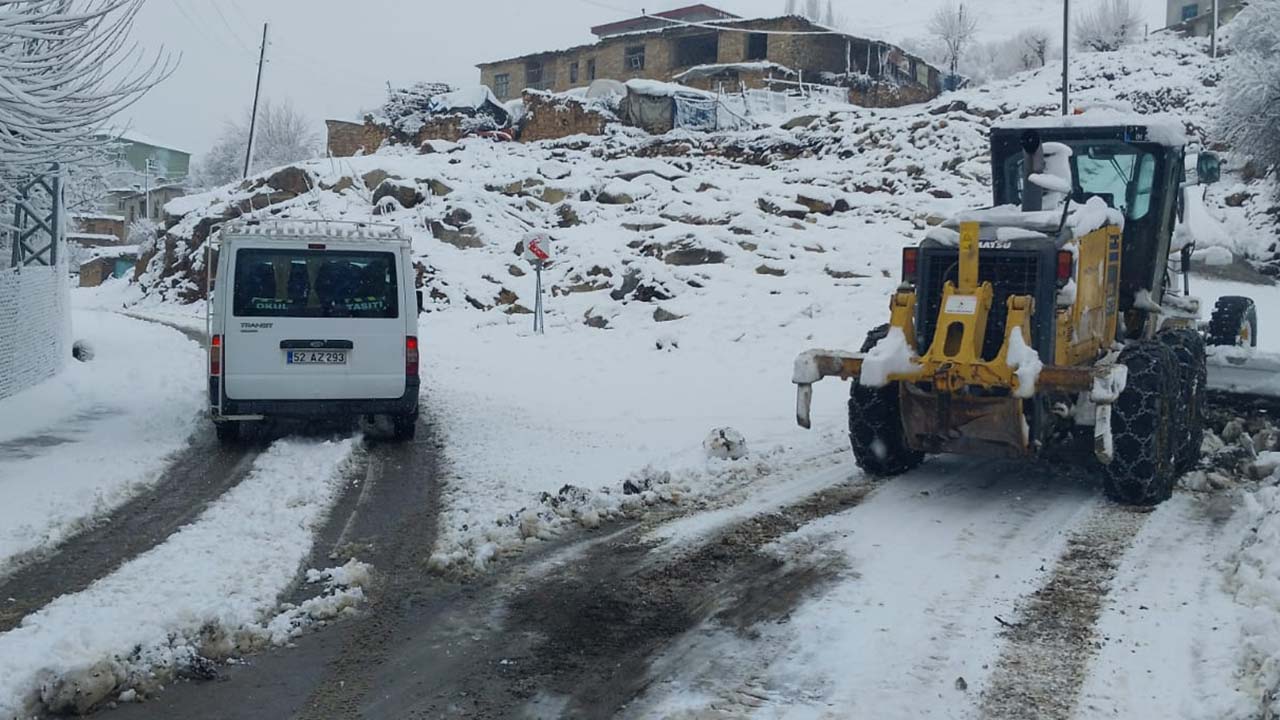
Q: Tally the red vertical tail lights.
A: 4